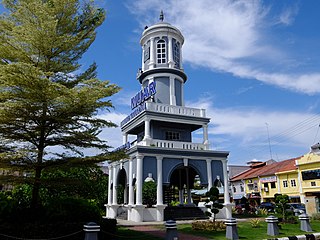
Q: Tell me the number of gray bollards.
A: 5